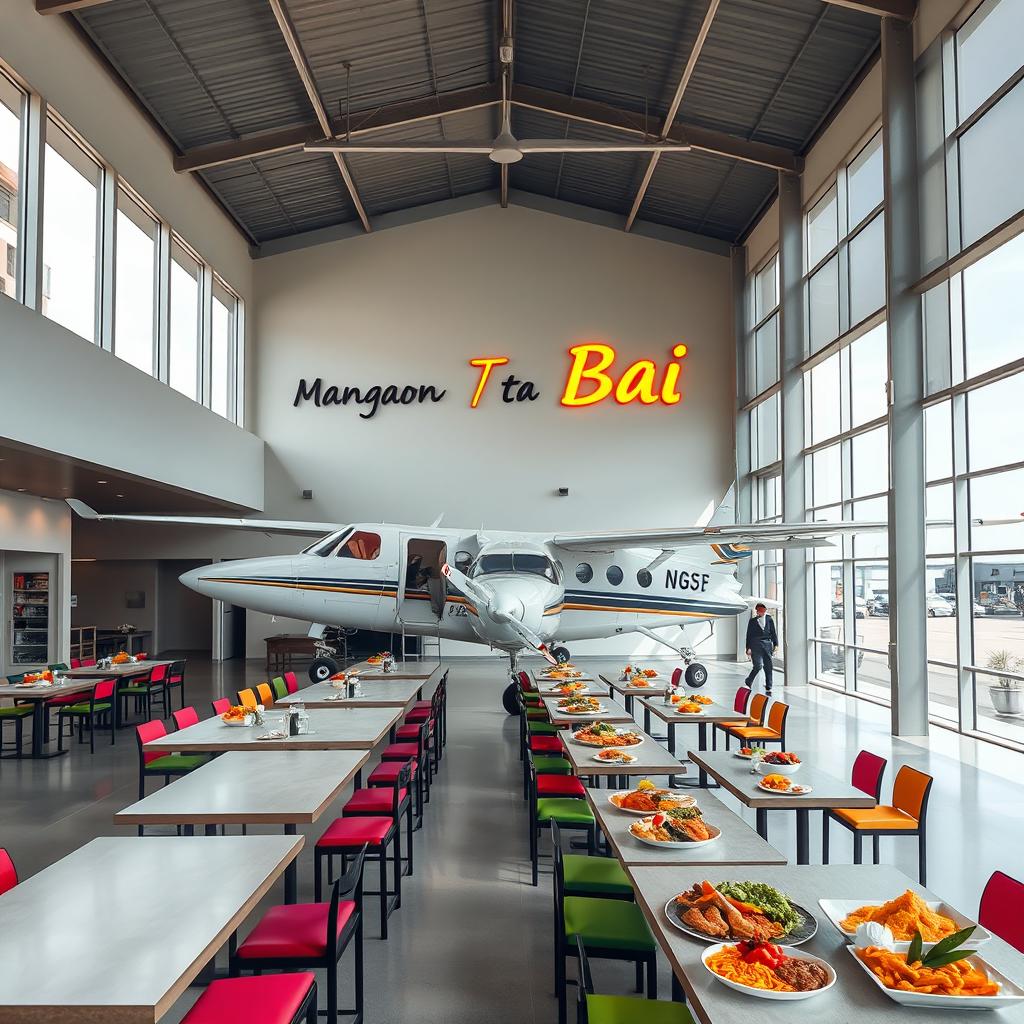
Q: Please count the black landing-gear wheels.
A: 4